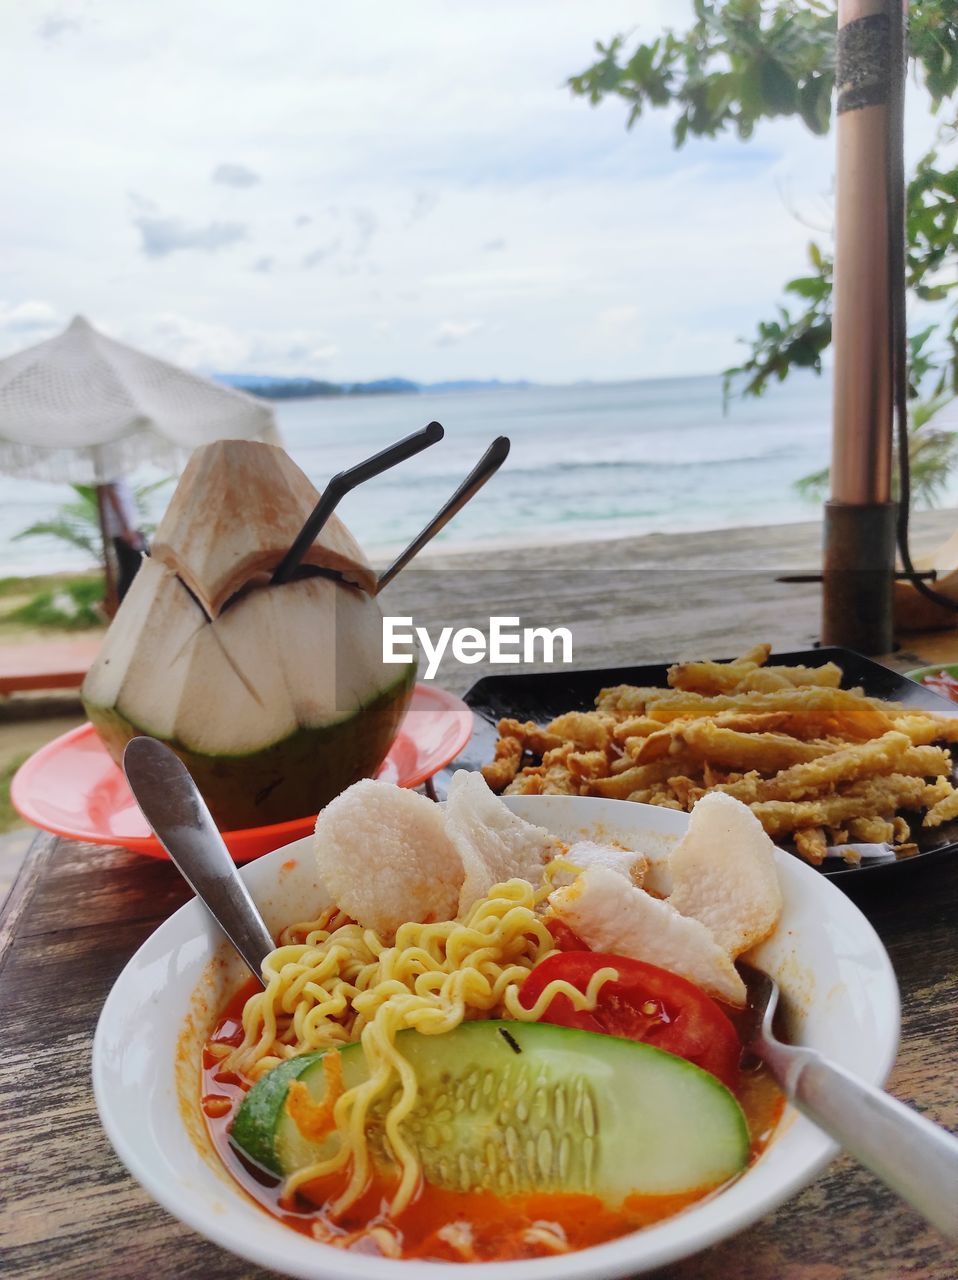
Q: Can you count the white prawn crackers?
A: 5